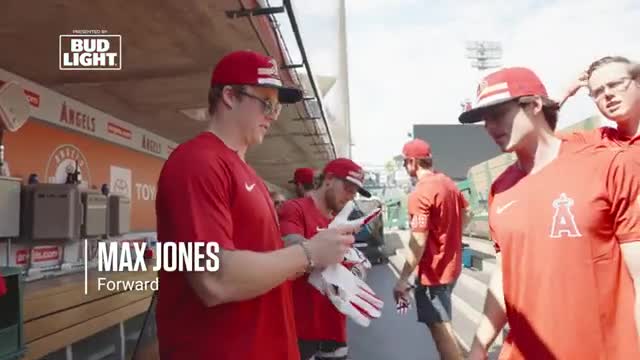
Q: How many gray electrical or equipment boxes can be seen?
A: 4